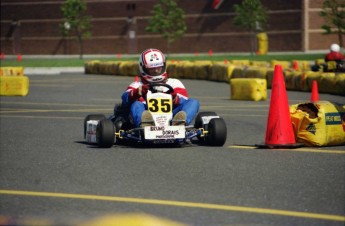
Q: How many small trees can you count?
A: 4